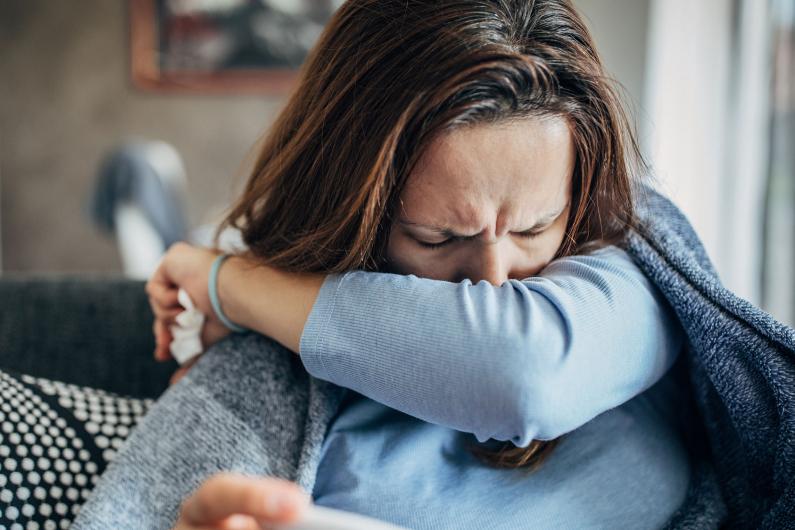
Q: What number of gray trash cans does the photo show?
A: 0